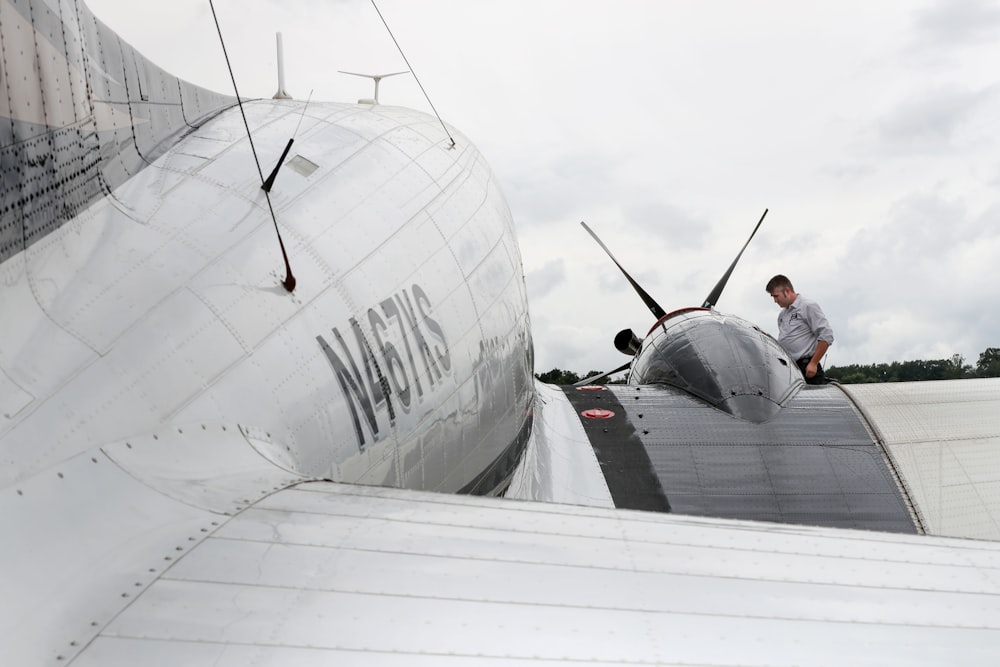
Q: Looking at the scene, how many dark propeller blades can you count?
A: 3